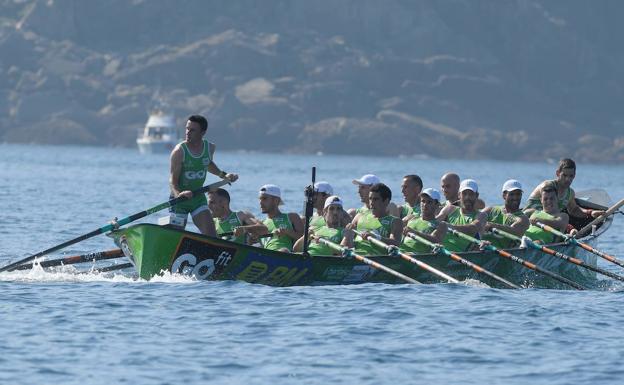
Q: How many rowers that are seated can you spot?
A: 13